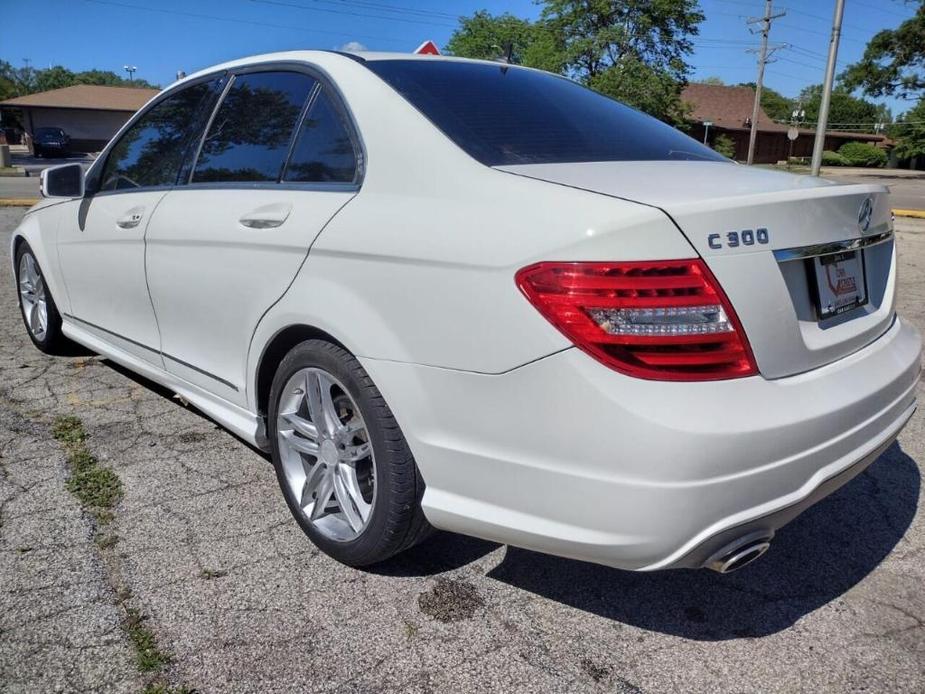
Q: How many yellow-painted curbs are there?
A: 2